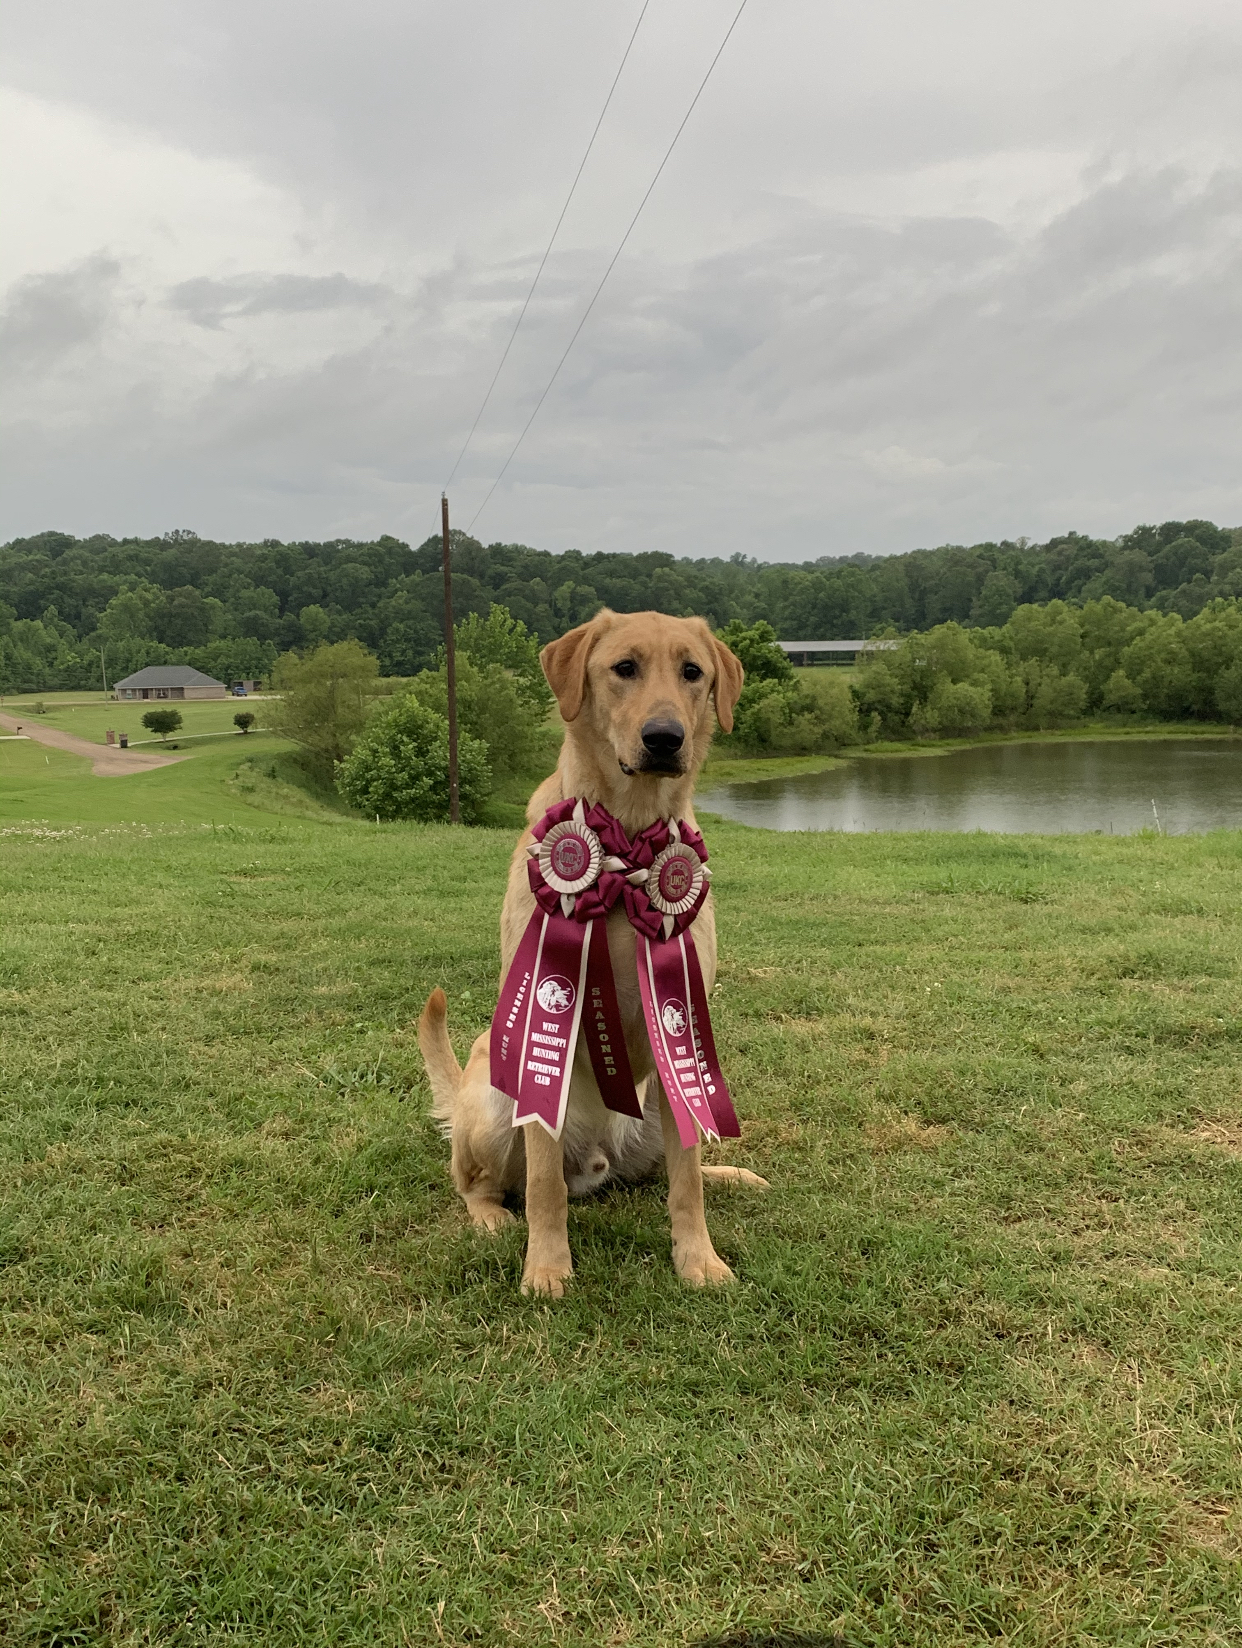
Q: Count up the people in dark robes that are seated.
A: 0